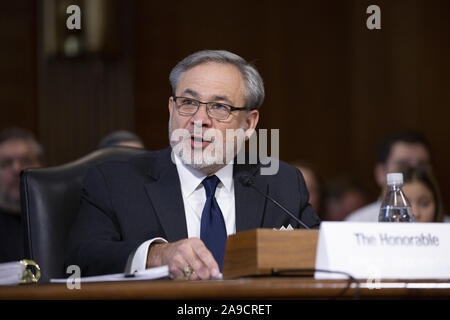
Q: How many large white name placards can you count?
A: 1